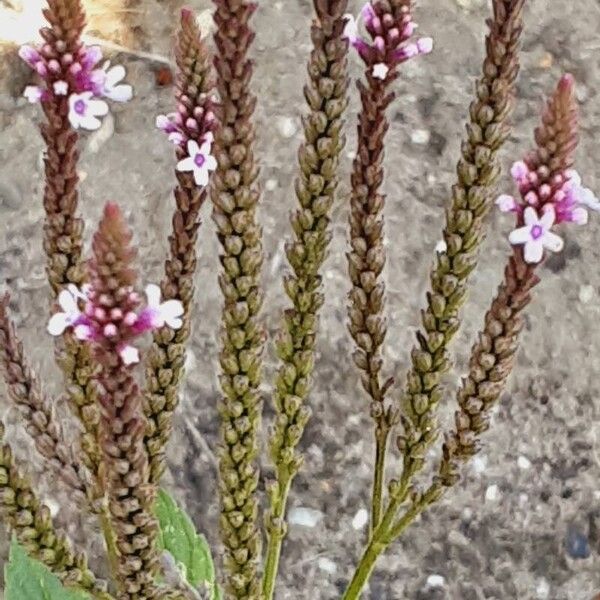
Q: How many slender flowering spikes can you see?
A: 10